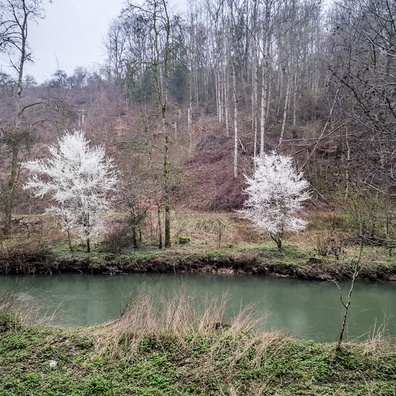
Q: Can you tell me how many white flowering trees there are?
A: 2